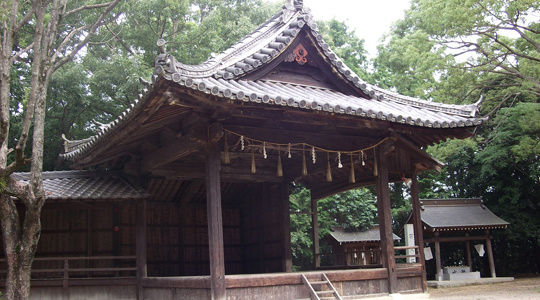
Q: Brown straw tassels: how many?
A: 7